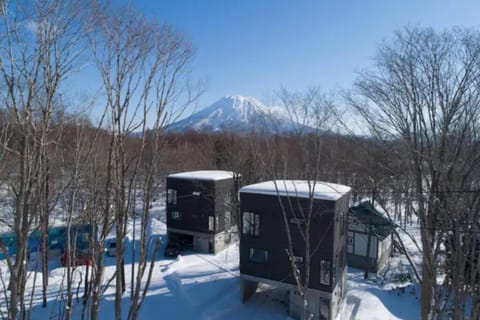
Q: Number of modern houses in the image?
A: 2